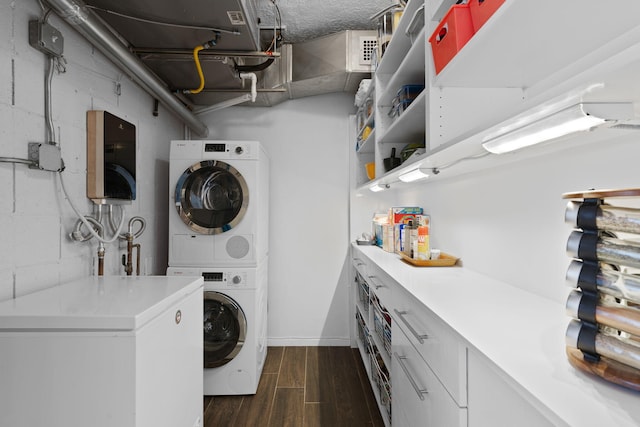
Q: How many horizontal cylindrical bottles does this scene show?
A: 5